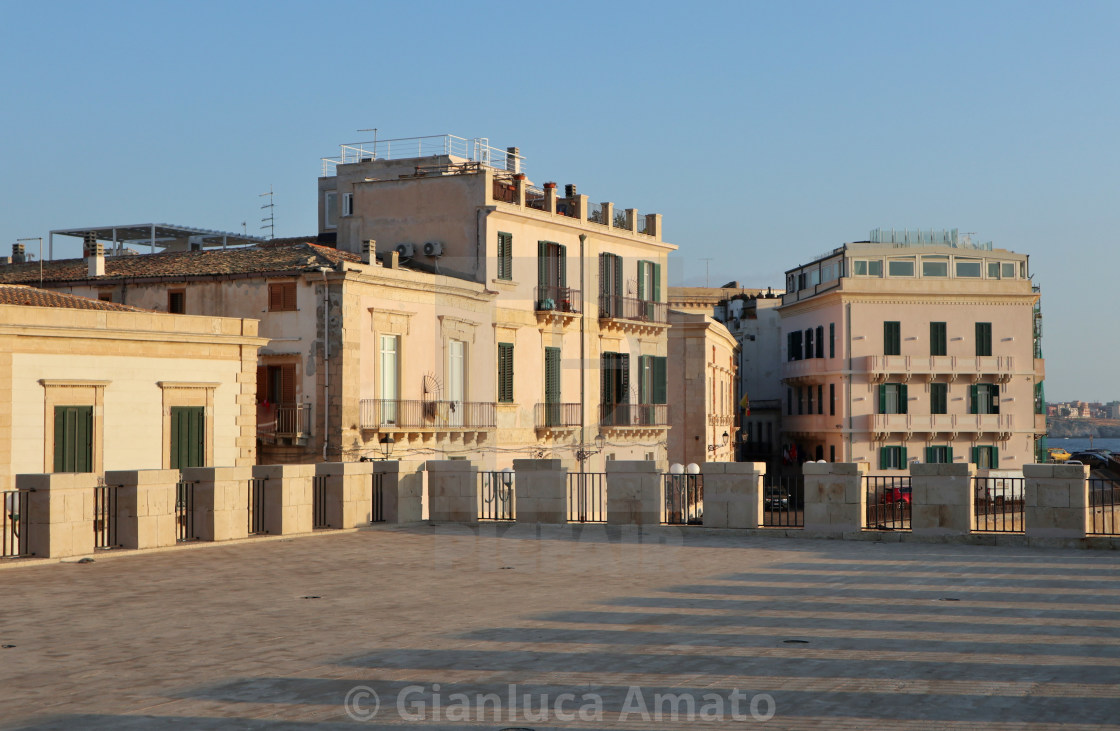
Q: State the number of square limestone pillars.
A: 13